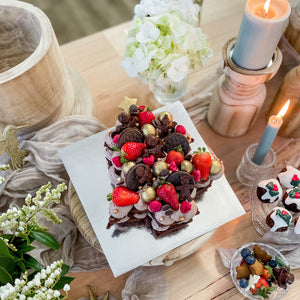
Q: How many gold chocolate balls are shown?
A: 7